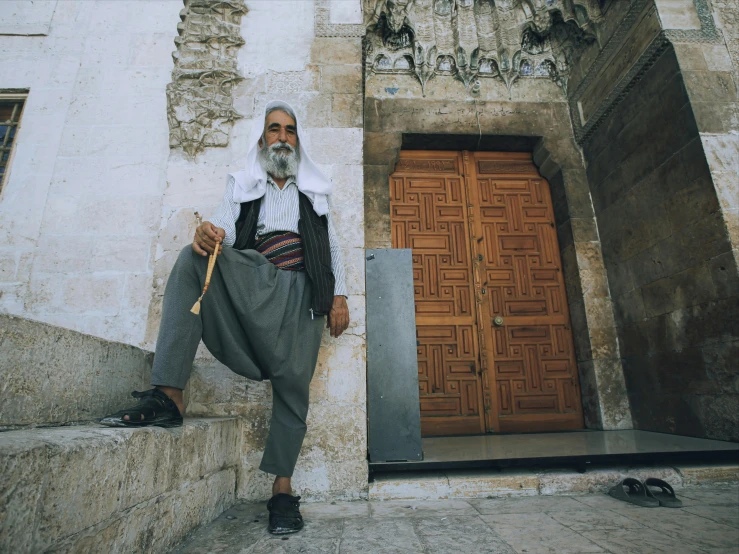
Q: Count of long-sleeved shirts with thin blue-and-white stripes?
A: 1